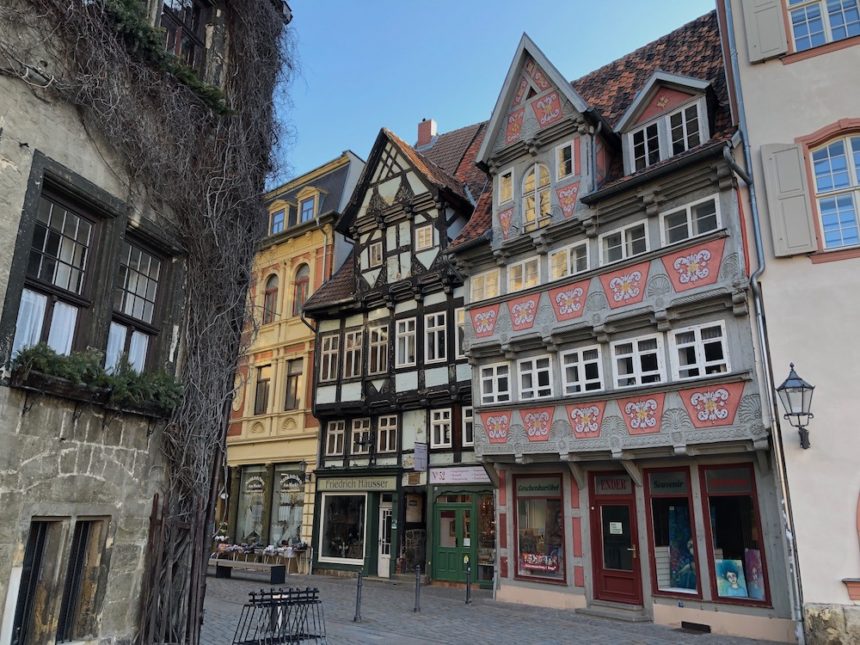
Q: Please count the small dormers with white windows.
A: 1